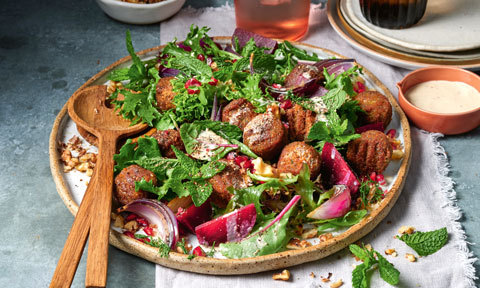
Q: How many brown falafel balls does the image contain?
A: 11